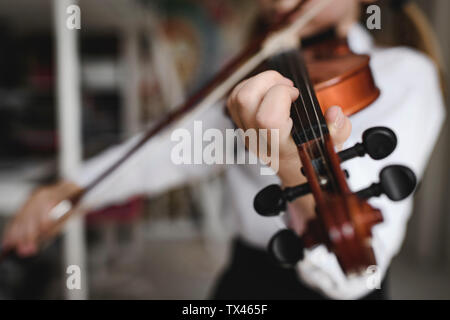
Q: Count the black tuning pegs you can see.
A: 4